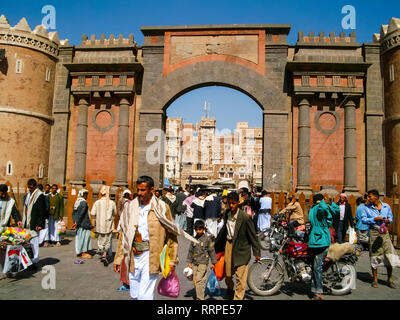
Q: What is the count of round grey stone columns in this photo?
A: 4